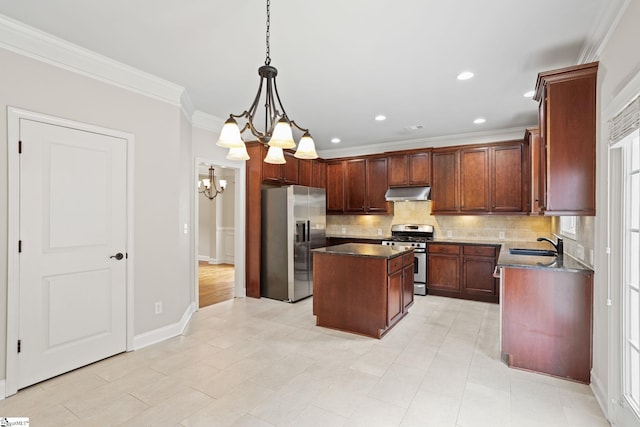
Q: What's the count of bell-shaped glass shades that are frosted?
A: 5